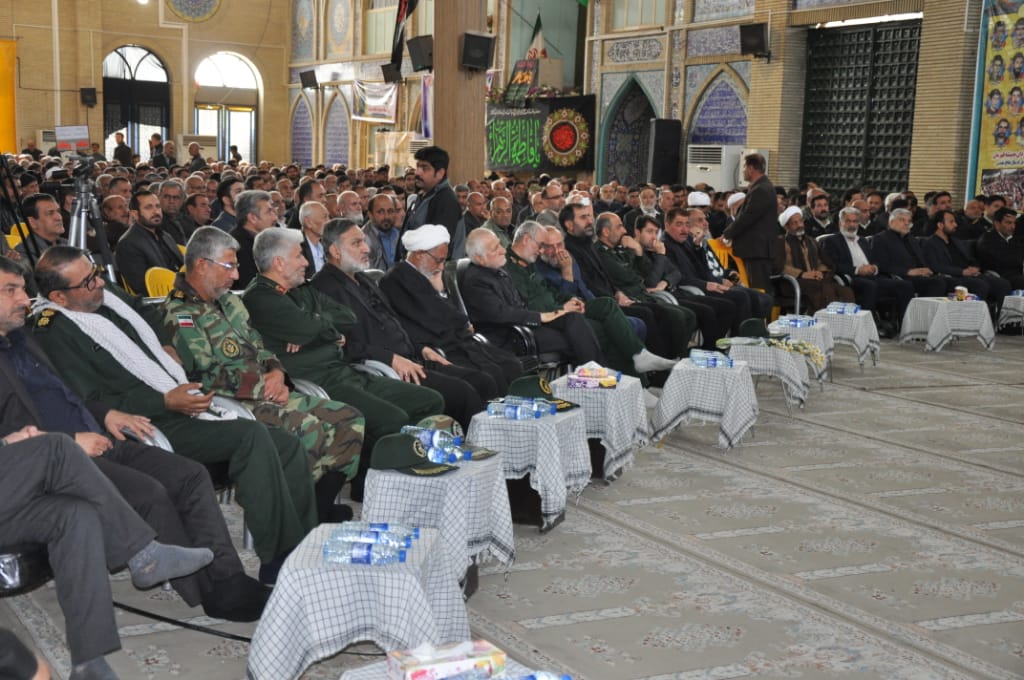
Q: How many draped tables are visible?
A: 11